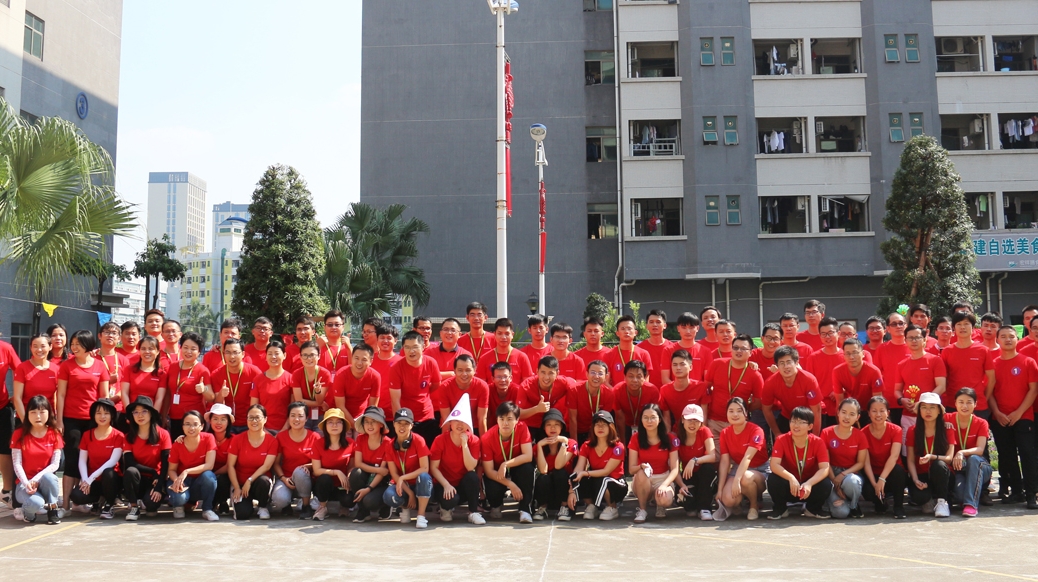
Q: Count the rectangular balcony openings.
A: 15